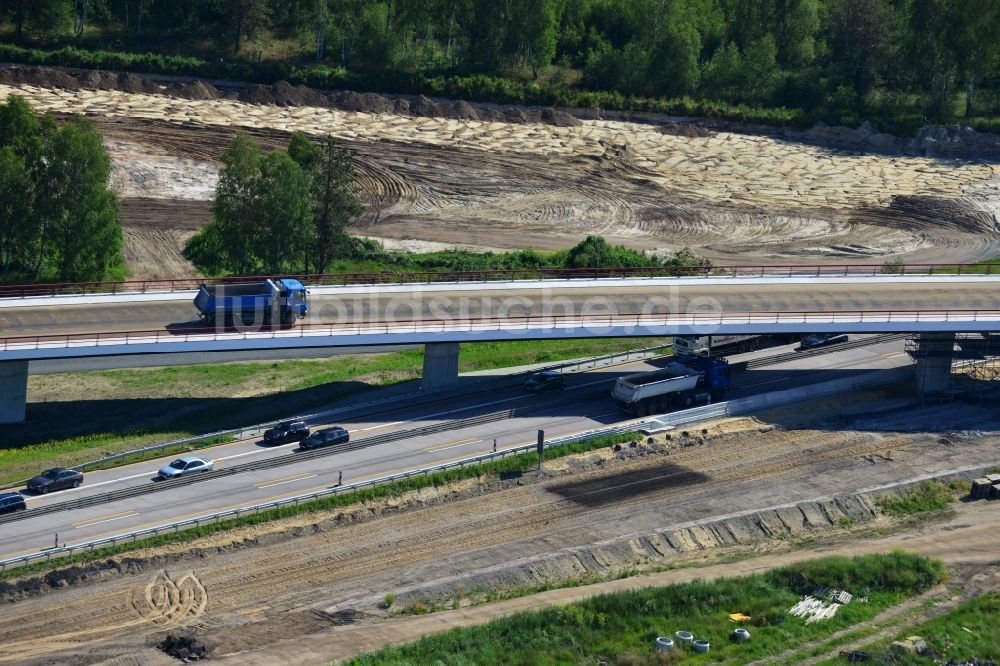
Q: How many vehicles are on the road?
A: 10